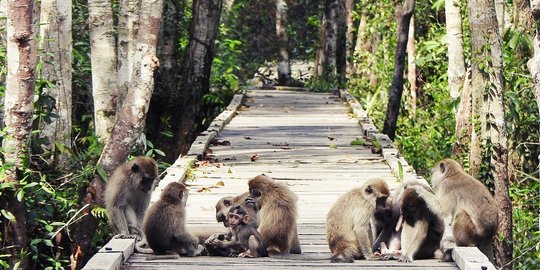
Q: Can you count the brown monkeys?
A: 8